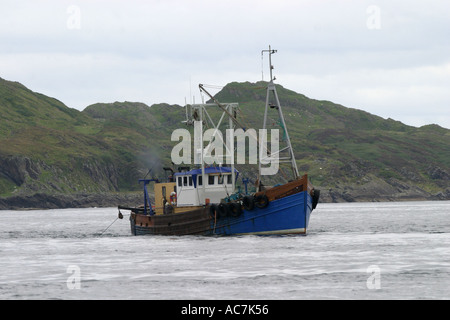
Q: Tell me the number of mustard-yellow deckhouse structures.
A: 1